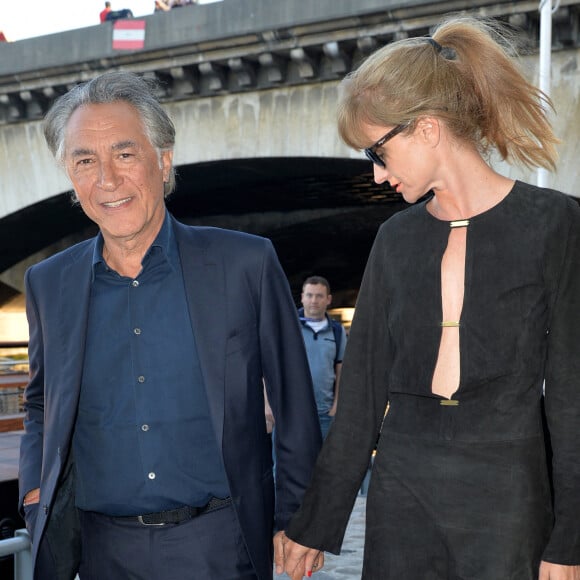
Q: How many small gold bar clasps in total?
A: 3